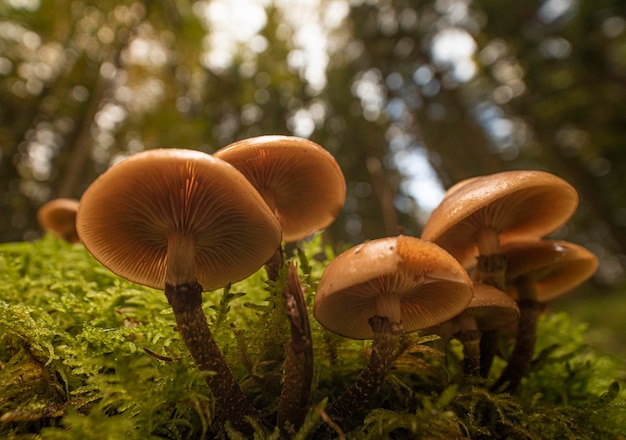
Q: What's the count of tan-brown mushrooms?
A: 7